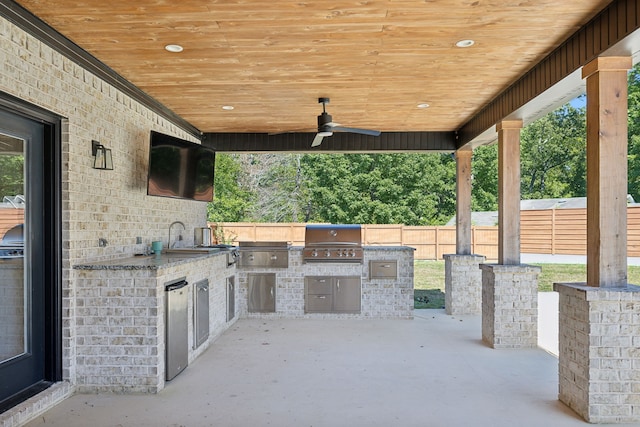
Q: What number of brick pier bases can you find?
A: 3